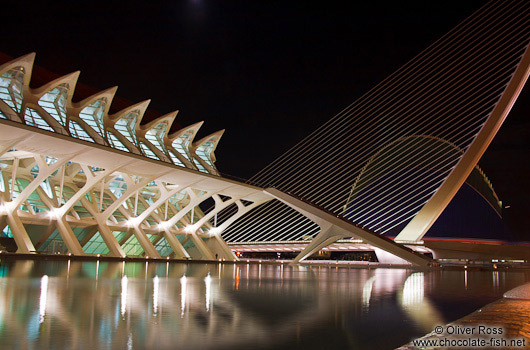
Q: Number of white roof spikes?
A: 7